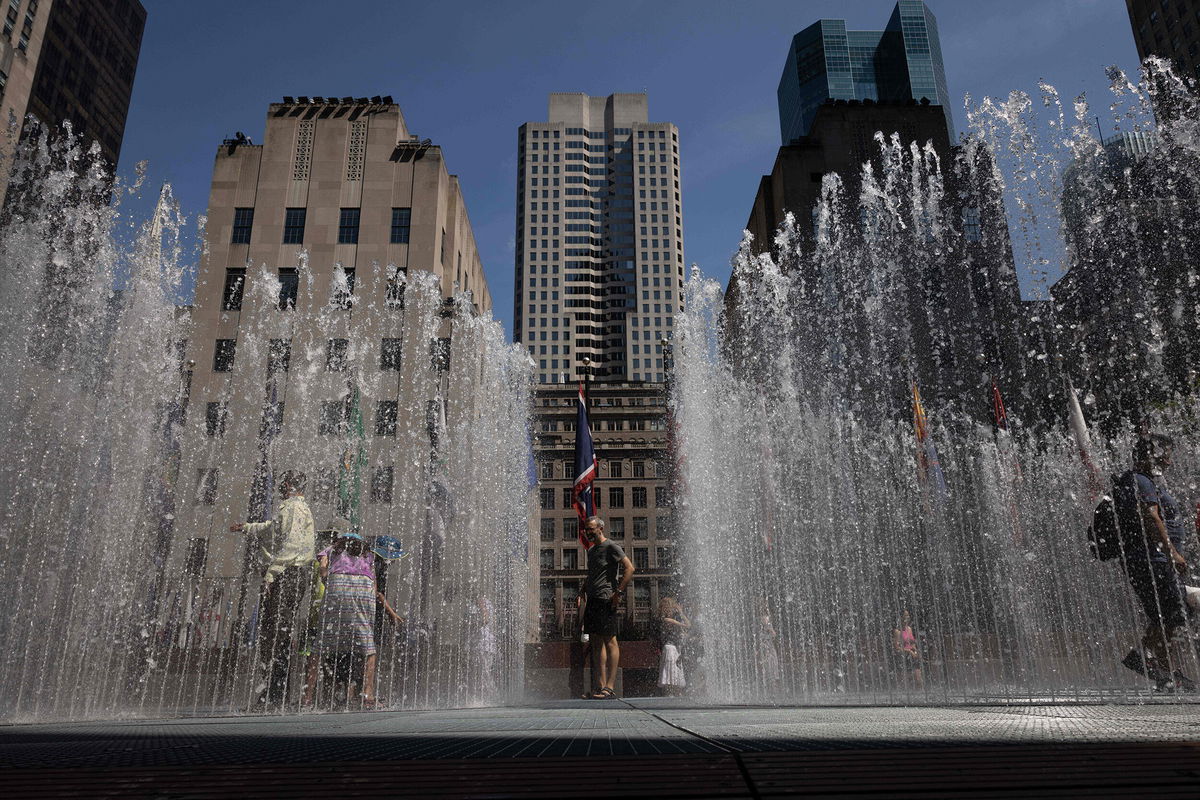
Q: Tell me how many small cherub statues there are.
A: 0